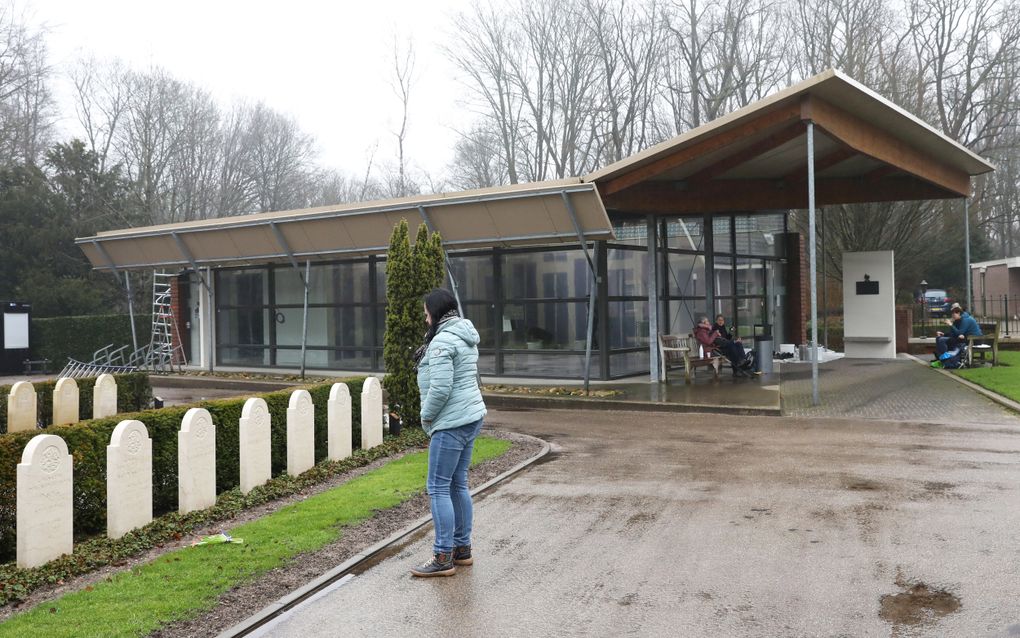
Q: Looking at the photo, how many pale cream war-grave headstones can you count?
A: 10